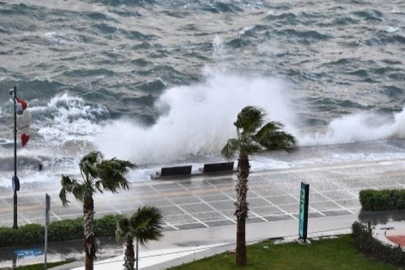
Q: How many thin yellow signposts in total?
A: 0